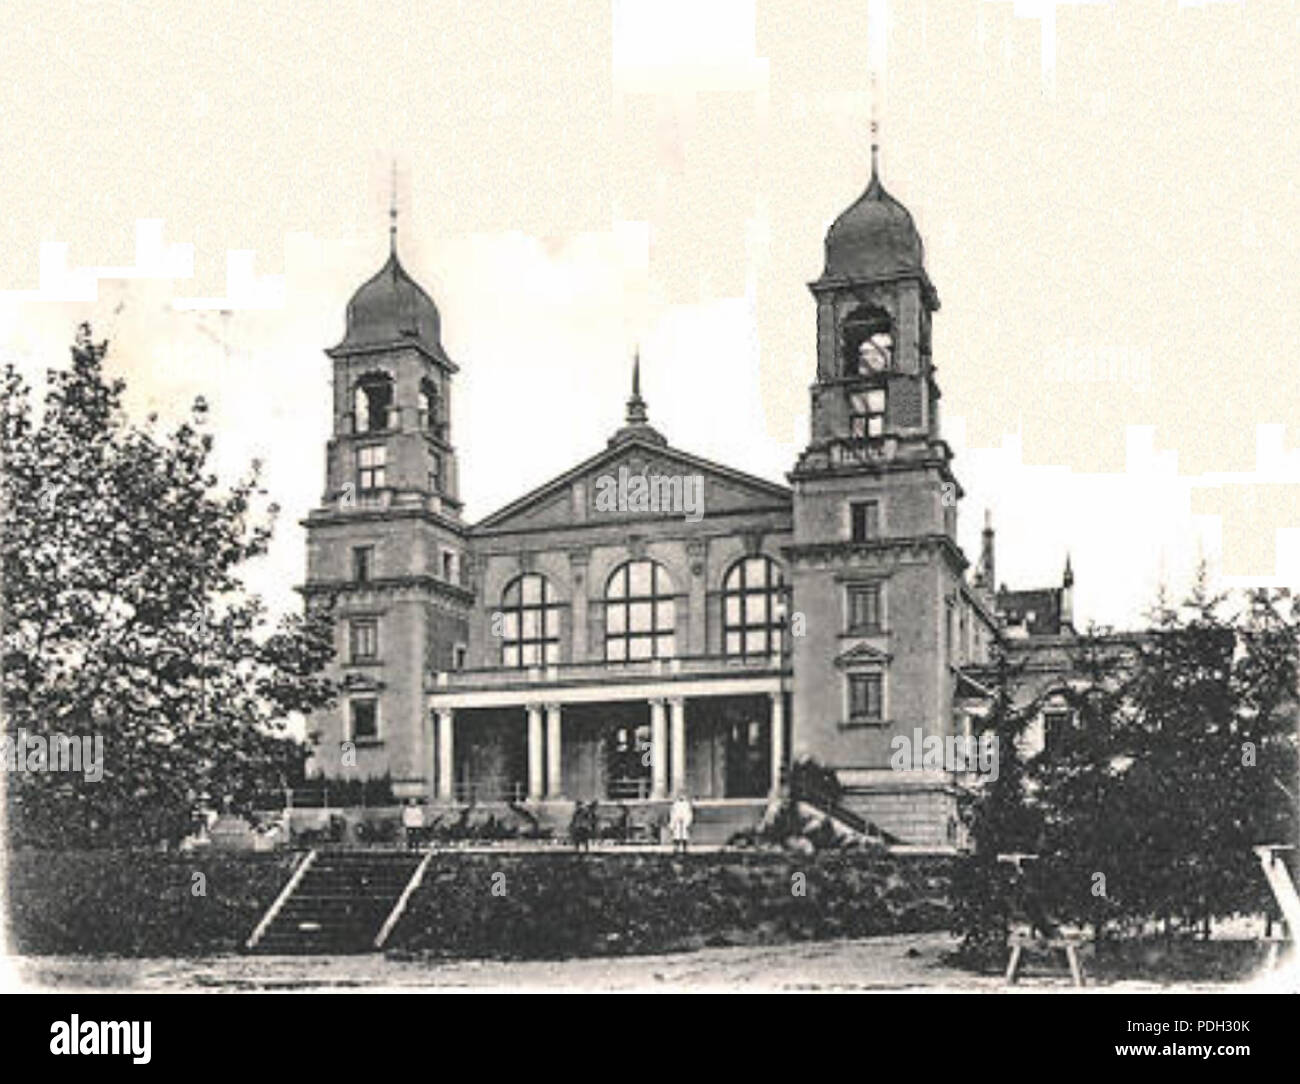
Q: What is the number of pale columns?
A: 6